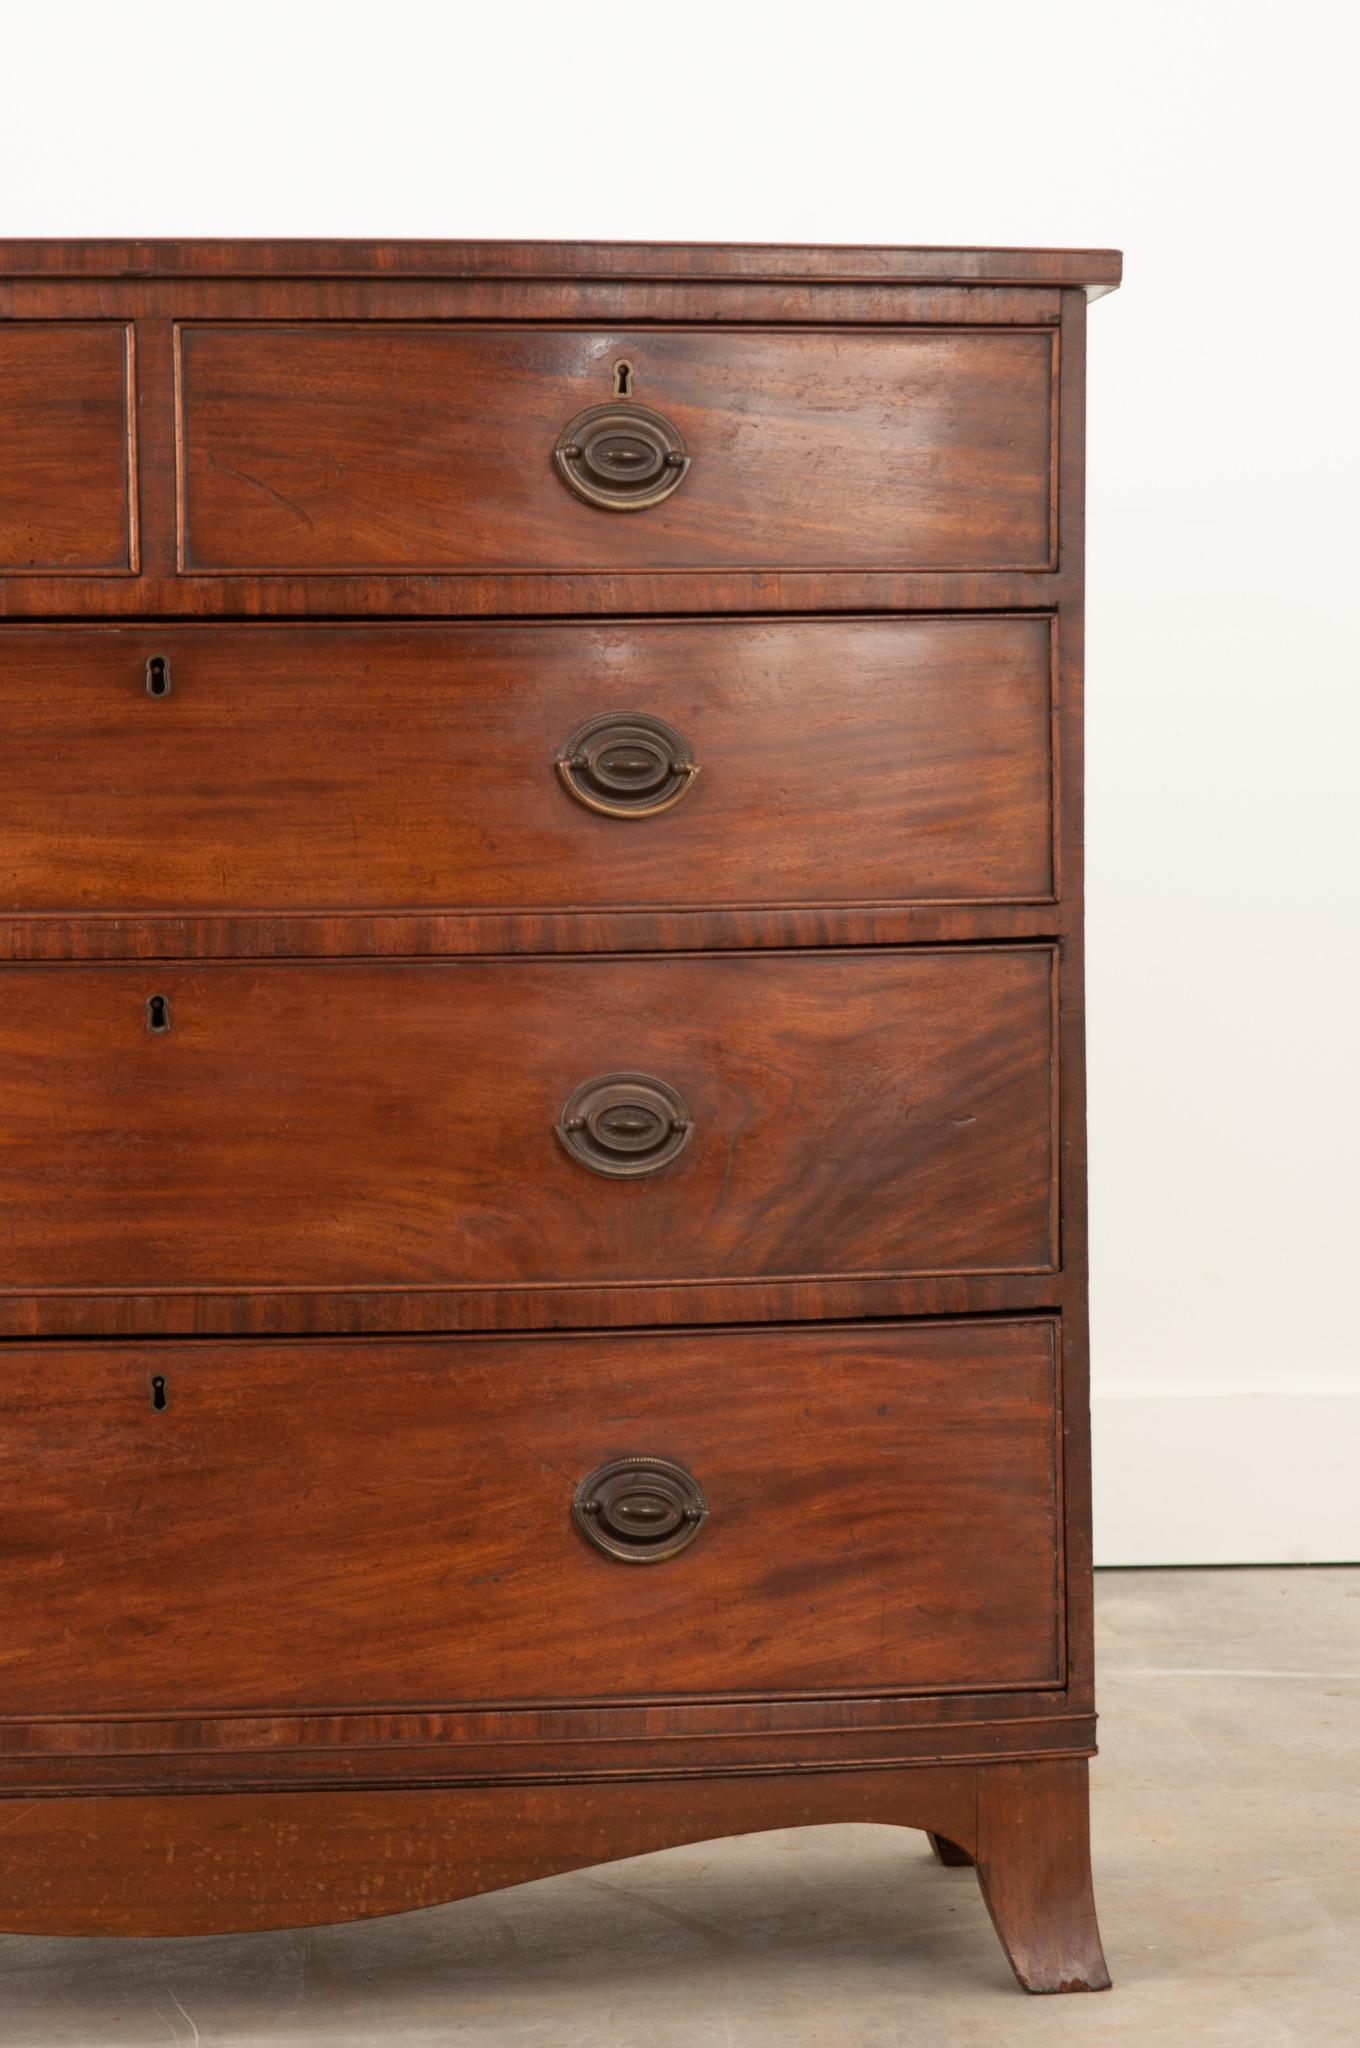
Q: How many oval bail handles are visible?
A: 4